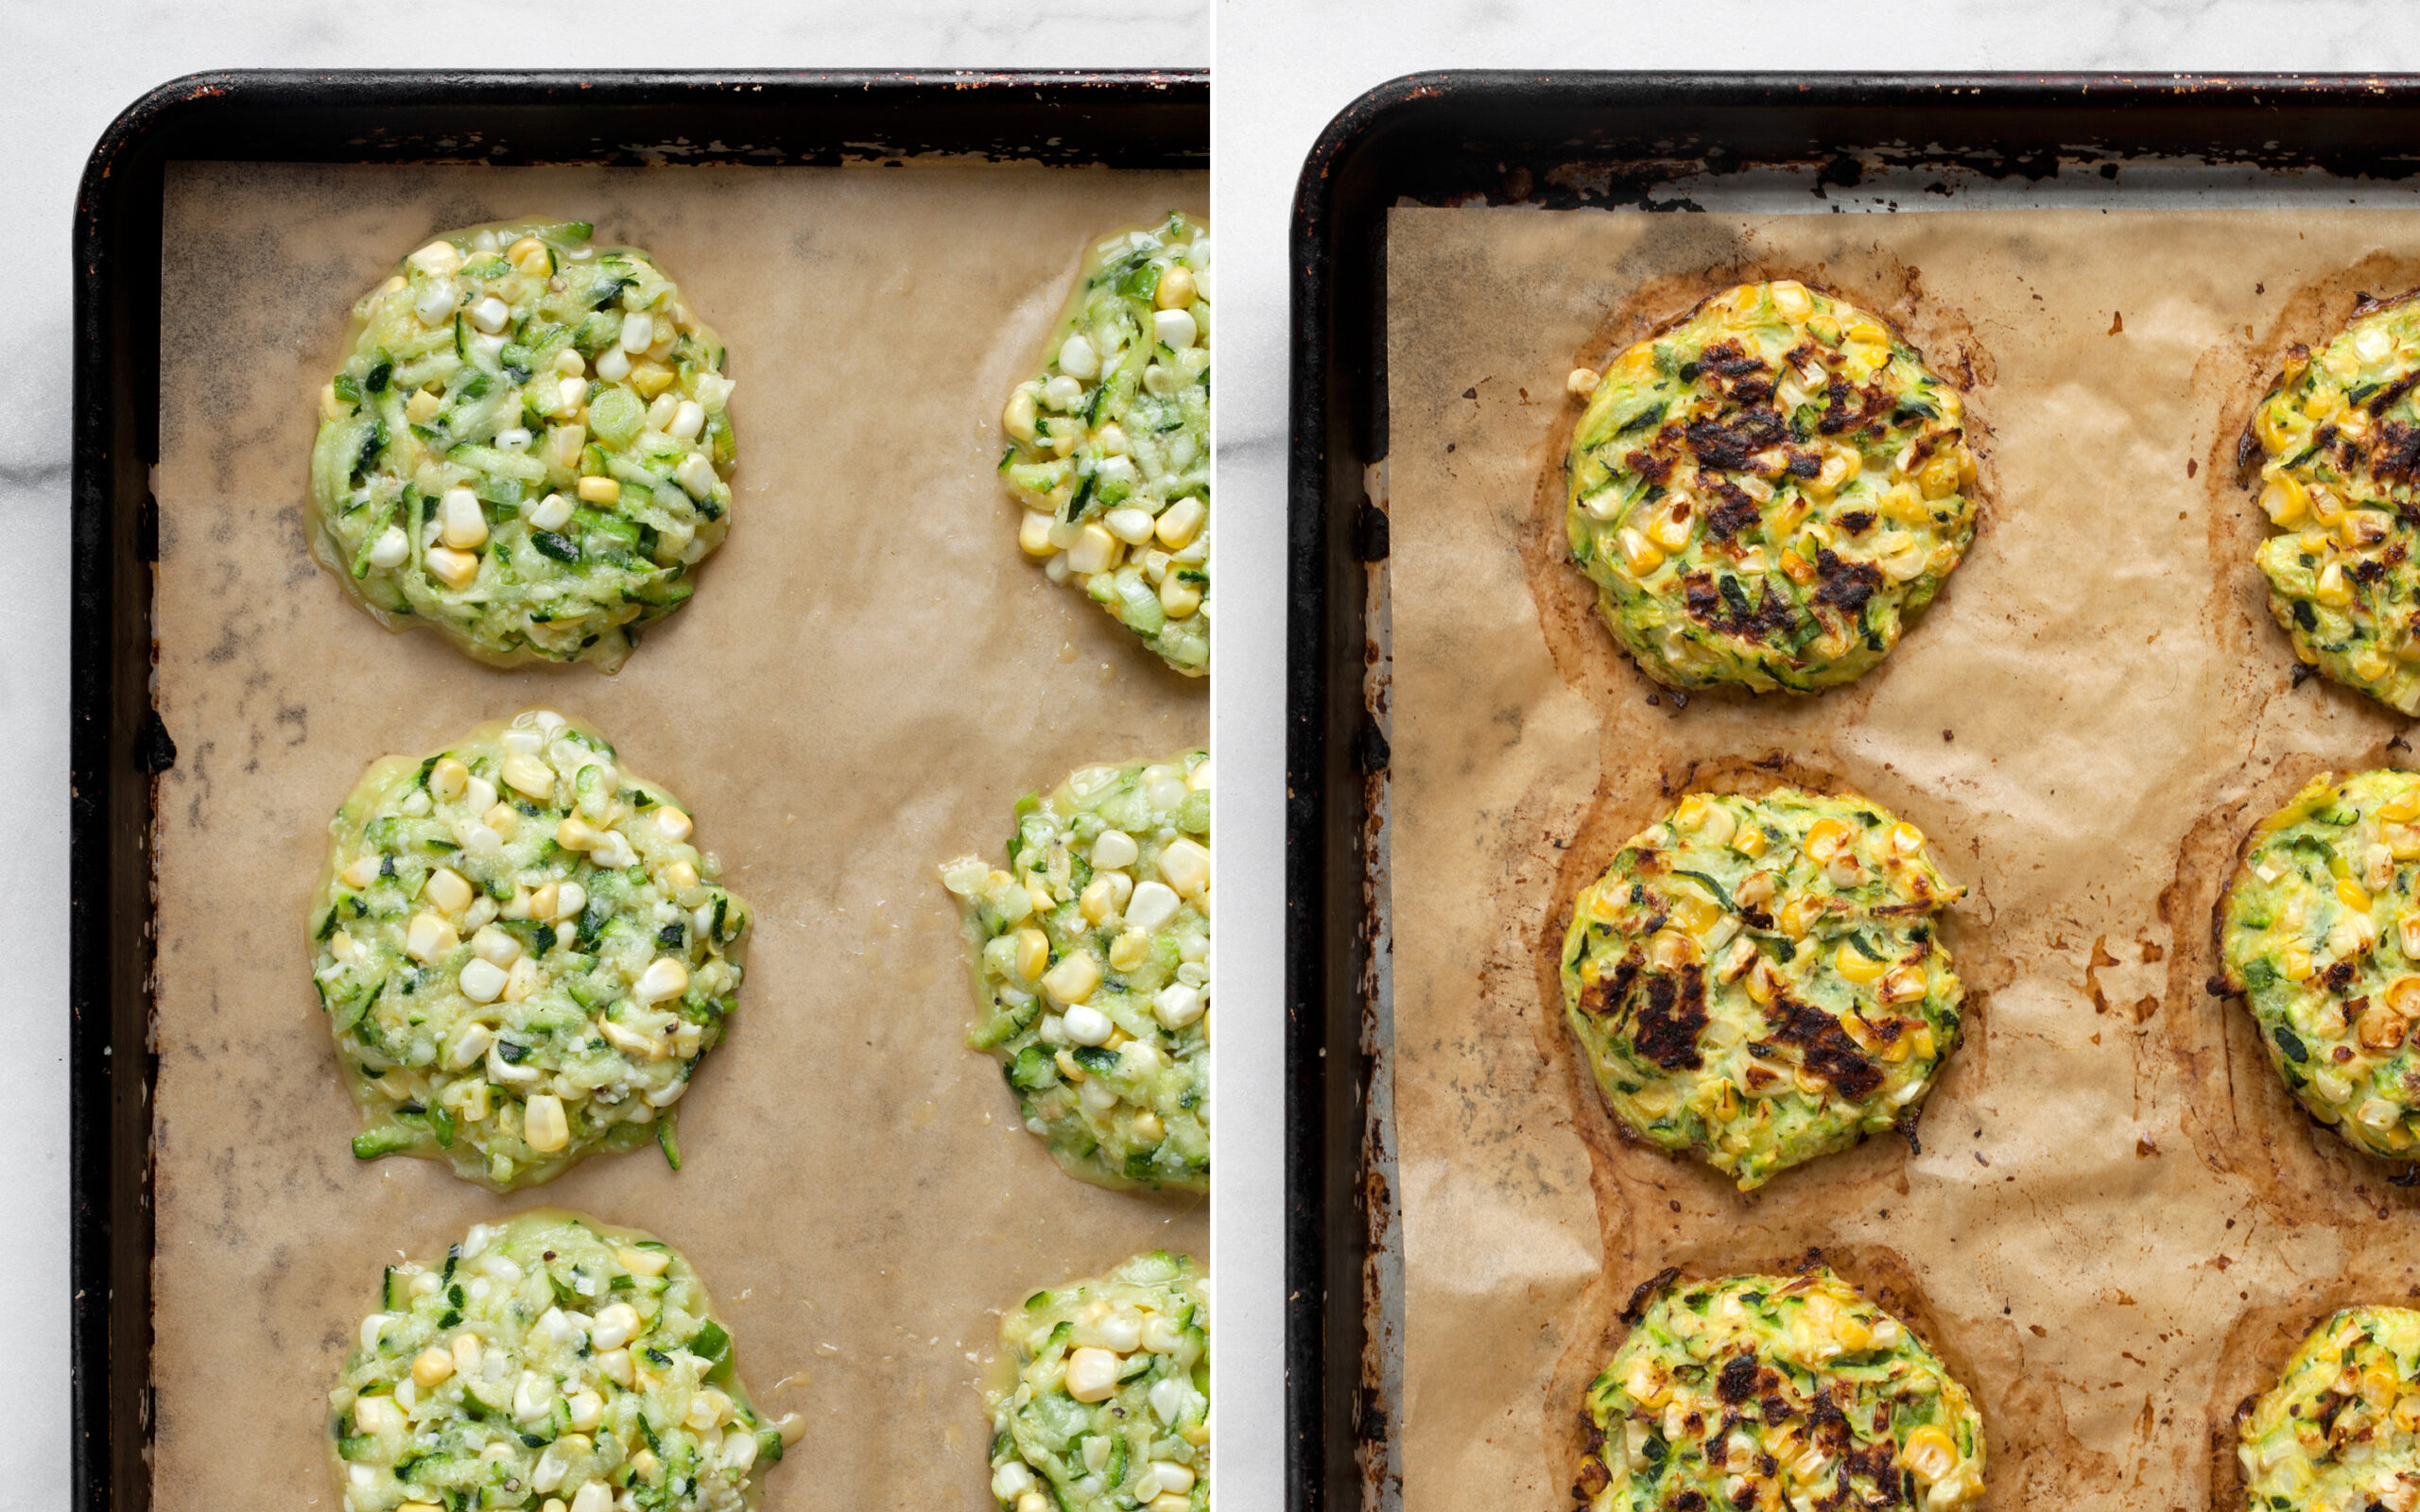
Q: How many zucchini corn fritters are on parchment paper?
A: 12